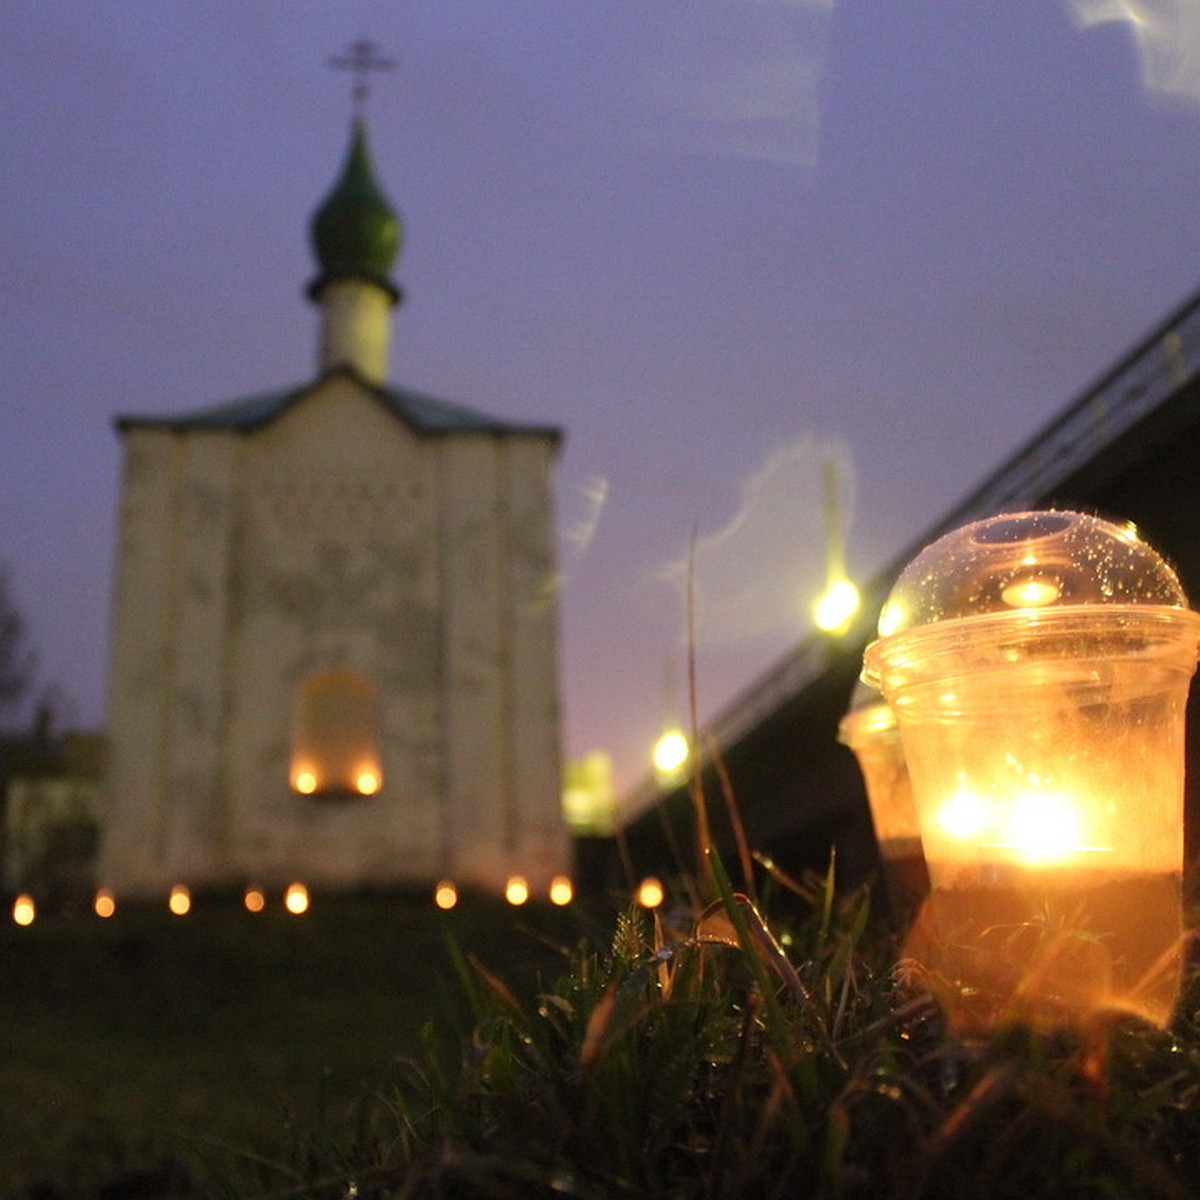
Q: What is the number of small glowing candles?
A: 11